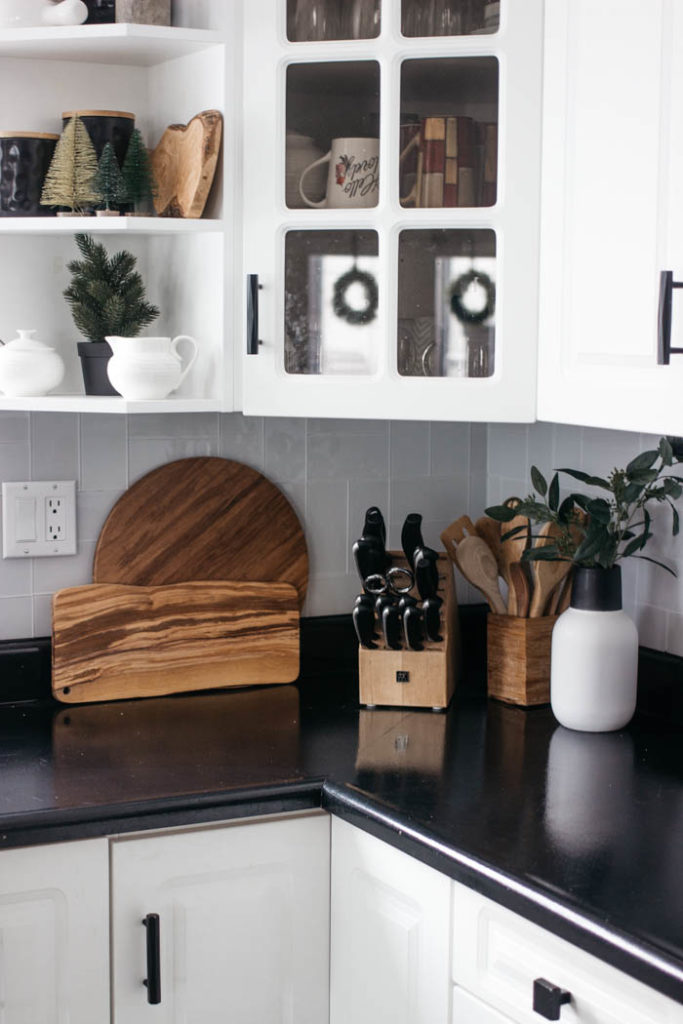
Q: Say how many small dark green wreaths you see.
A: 2